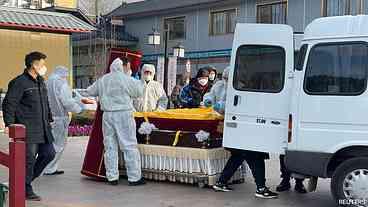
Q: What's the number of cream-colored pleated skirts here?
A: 1